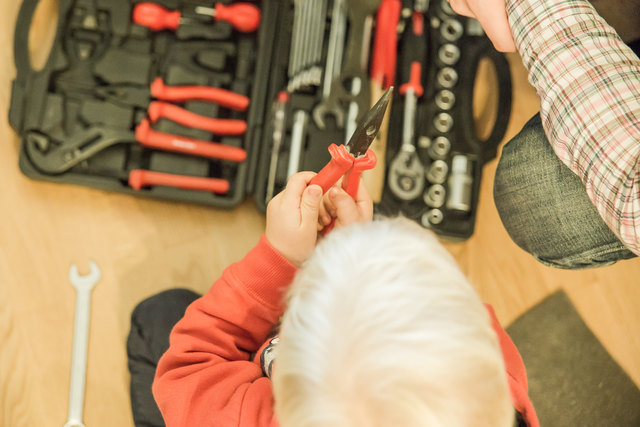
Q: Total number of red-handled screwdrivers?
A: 2